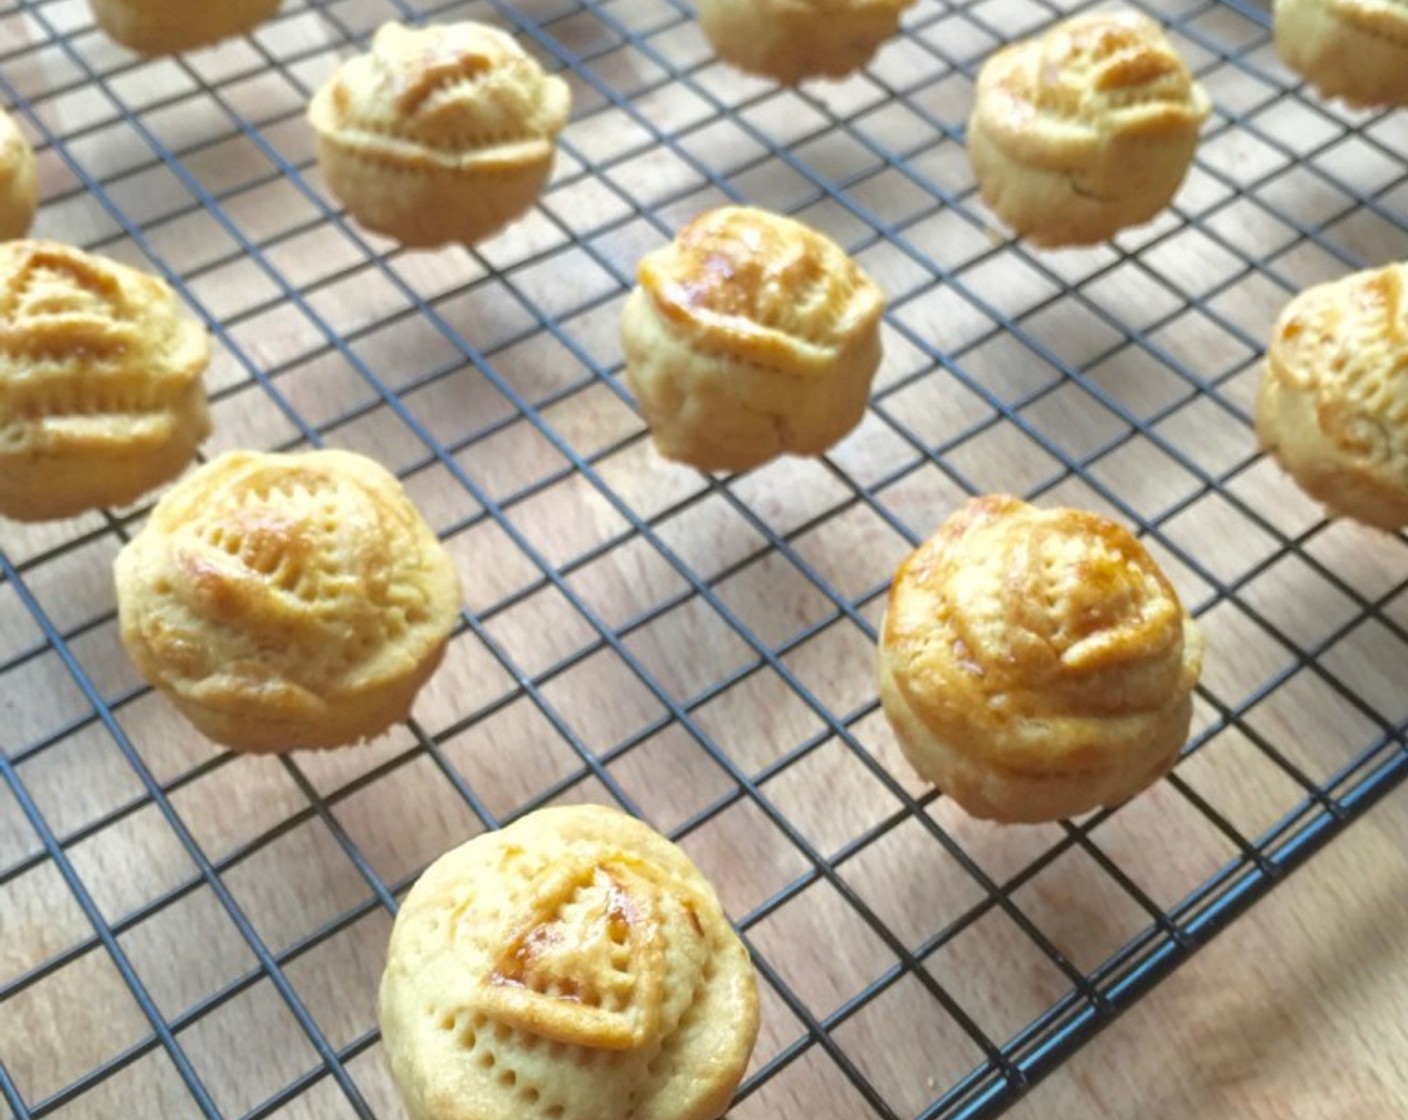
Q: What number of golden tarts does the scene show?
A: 12